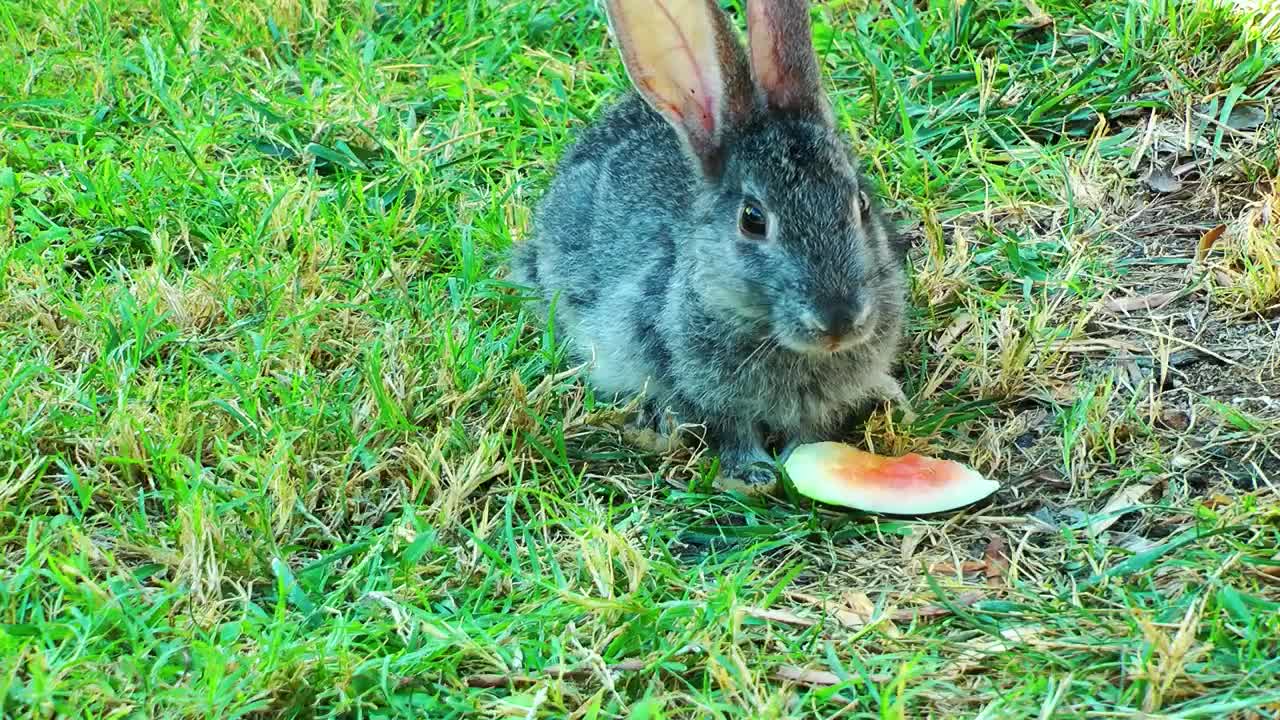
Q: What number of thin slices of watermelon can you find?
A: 1